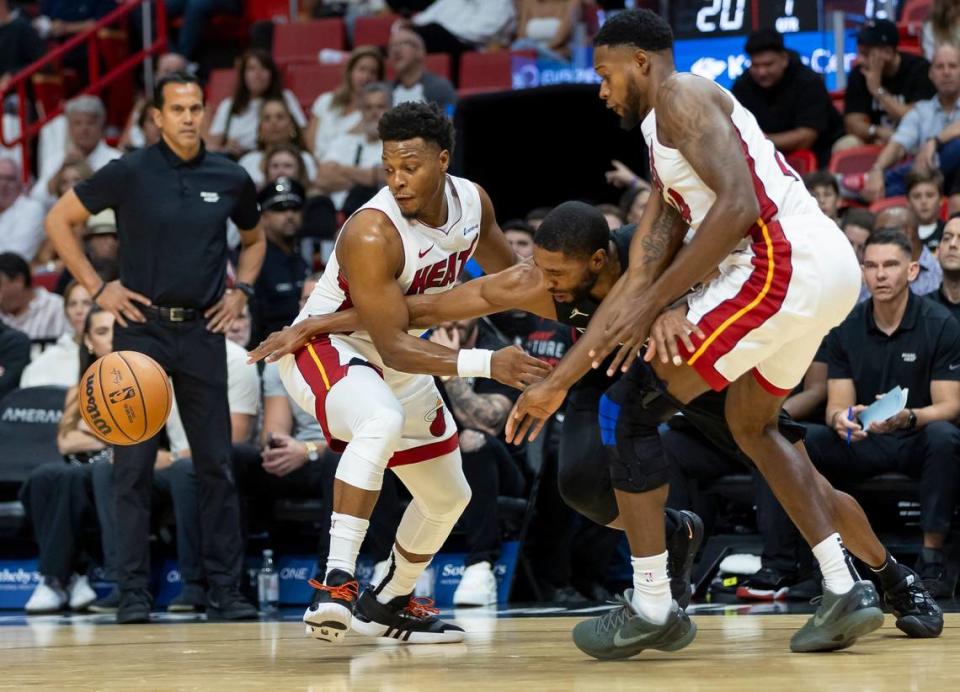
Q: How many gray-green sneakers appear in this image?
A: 2